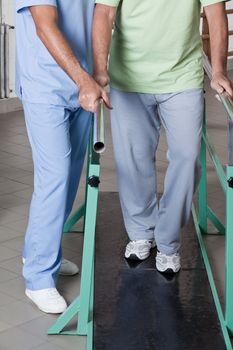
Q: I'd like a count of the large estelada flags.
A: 0